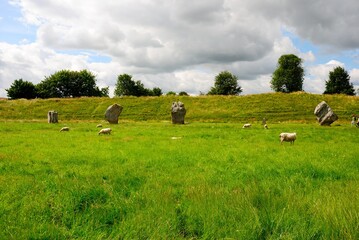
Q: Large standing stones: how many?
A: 4